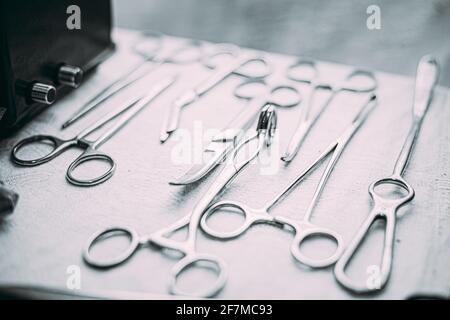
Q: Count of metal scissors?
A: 7